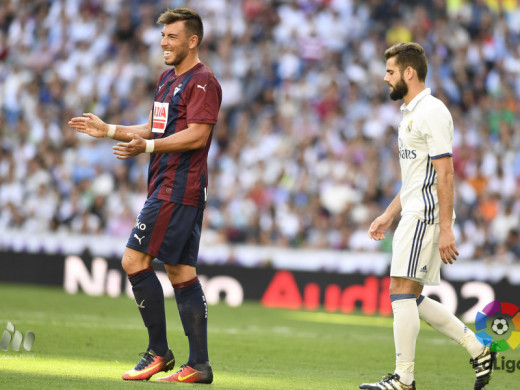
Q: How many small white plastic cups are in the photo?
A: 0